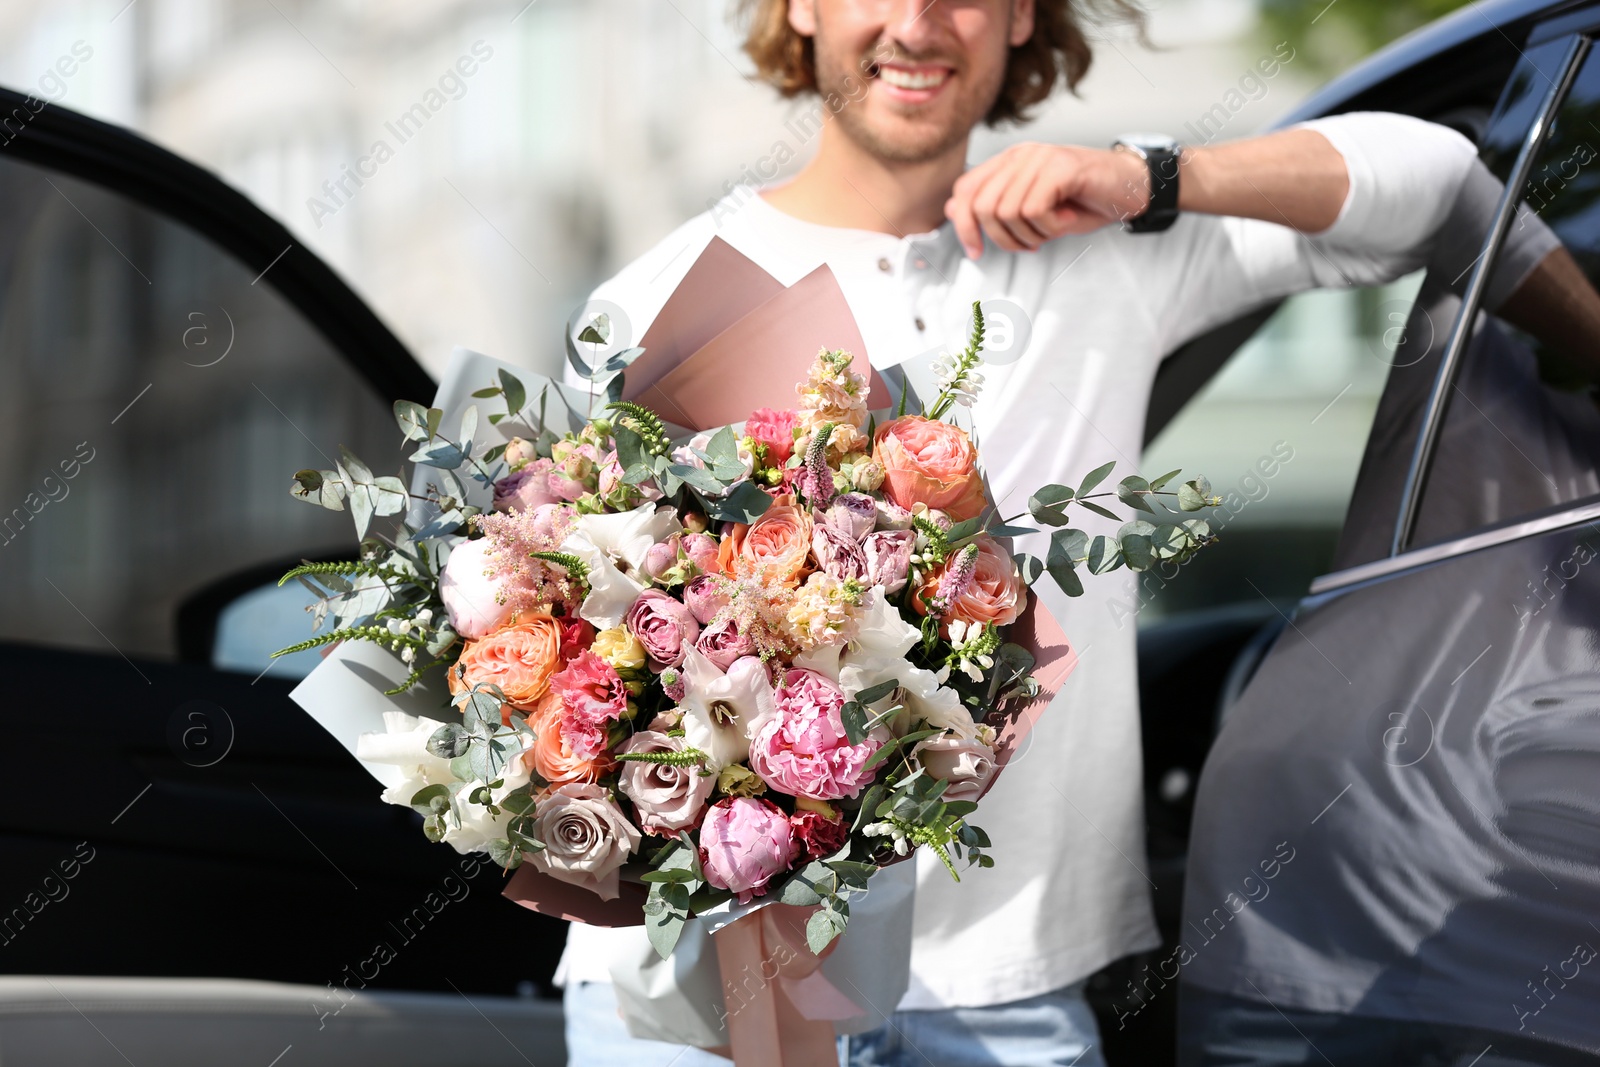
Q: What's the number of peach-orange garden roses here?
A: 5